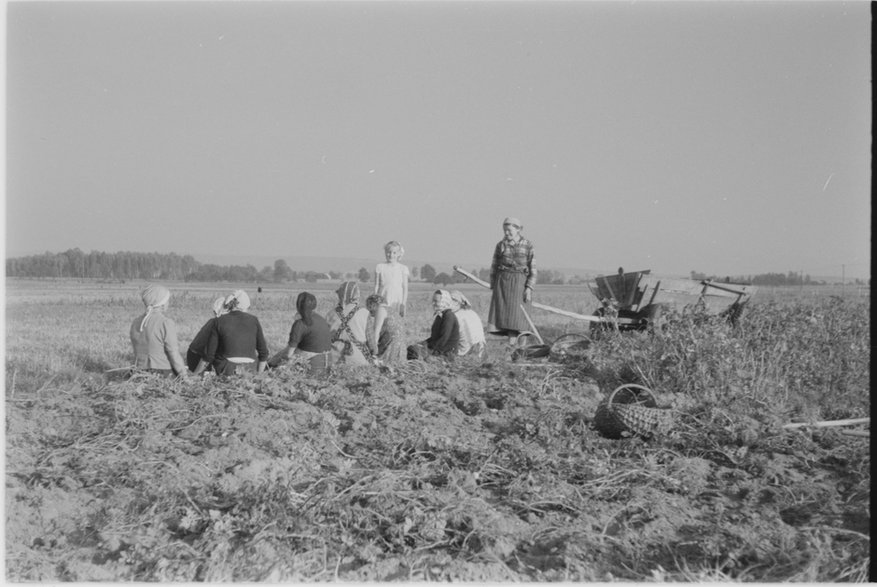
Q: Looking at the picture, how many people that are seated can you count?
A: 8